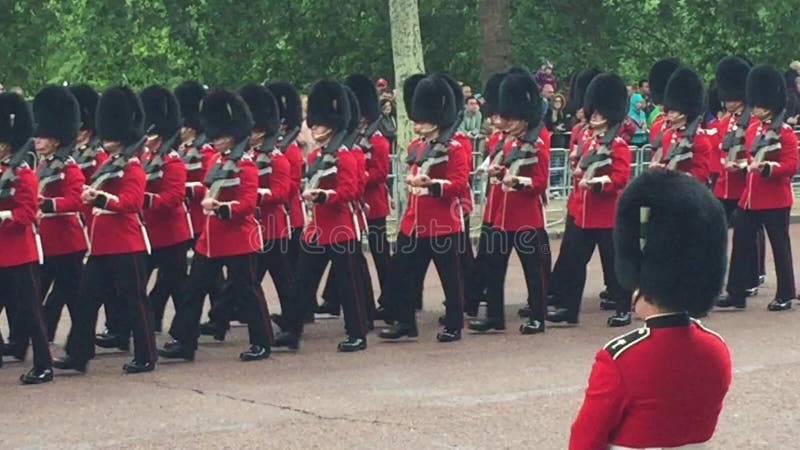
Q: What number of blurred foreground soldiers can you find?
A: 1